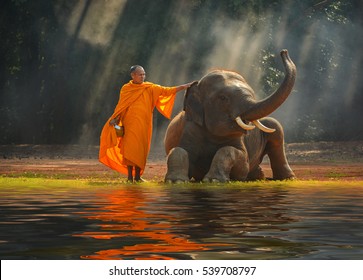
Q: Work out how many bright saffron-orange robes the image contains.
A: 1